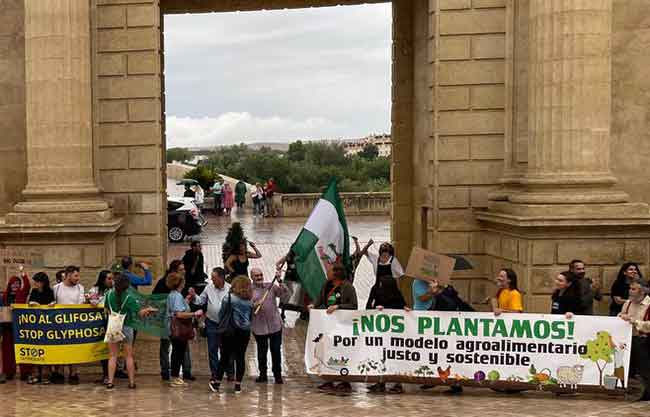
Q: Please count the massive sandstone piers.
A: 2